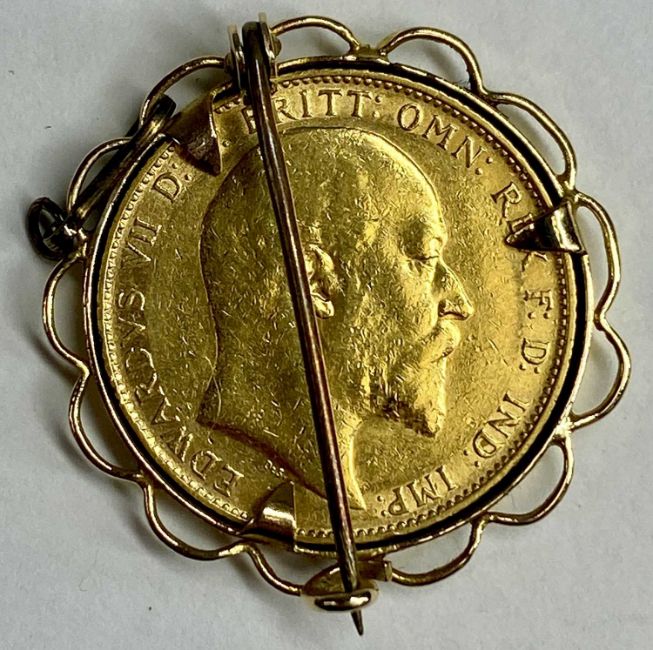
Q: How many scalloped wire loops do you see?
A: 13